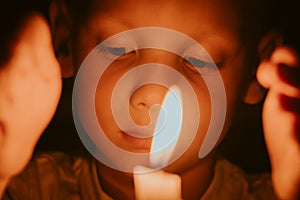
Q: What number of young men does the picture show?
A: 1